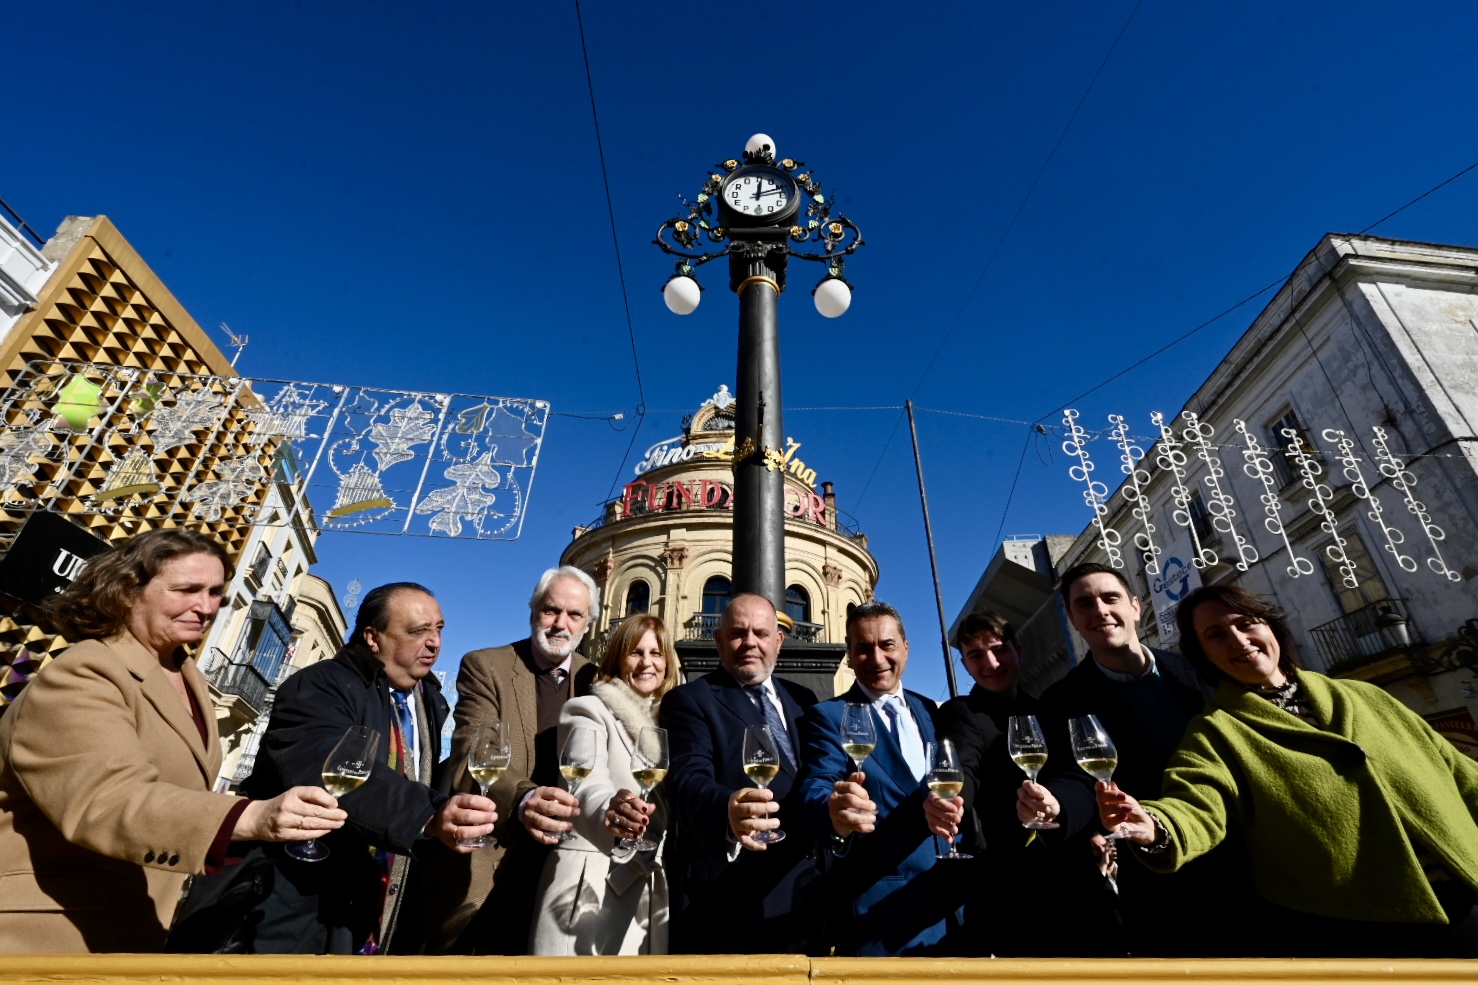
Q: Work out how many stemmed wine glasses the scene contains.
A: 9